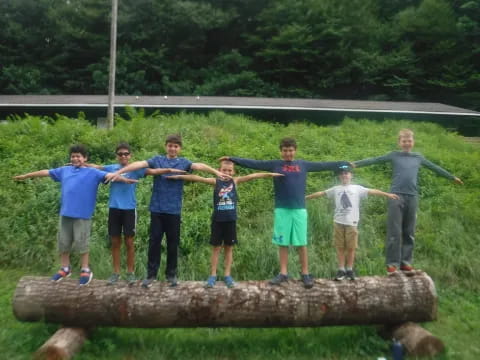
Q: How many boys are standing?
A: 7